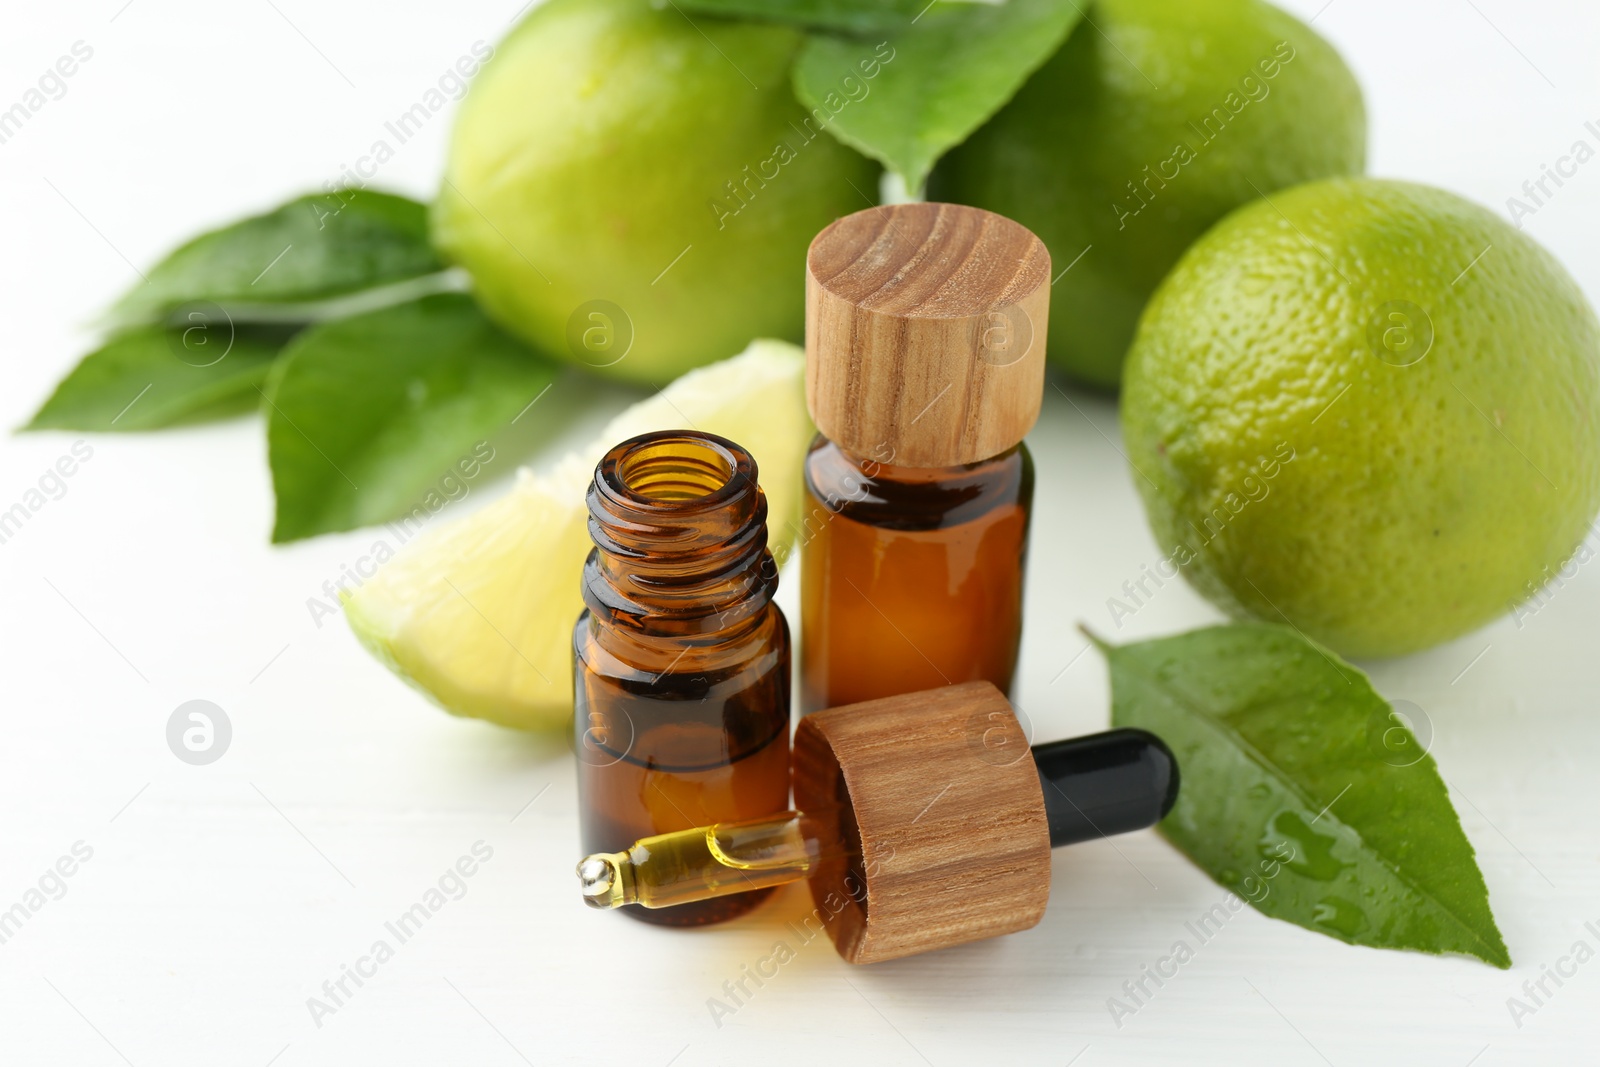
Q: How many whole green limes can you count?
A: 3